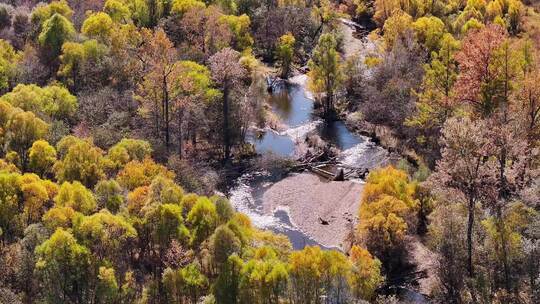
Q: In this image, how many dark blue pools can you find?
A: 3